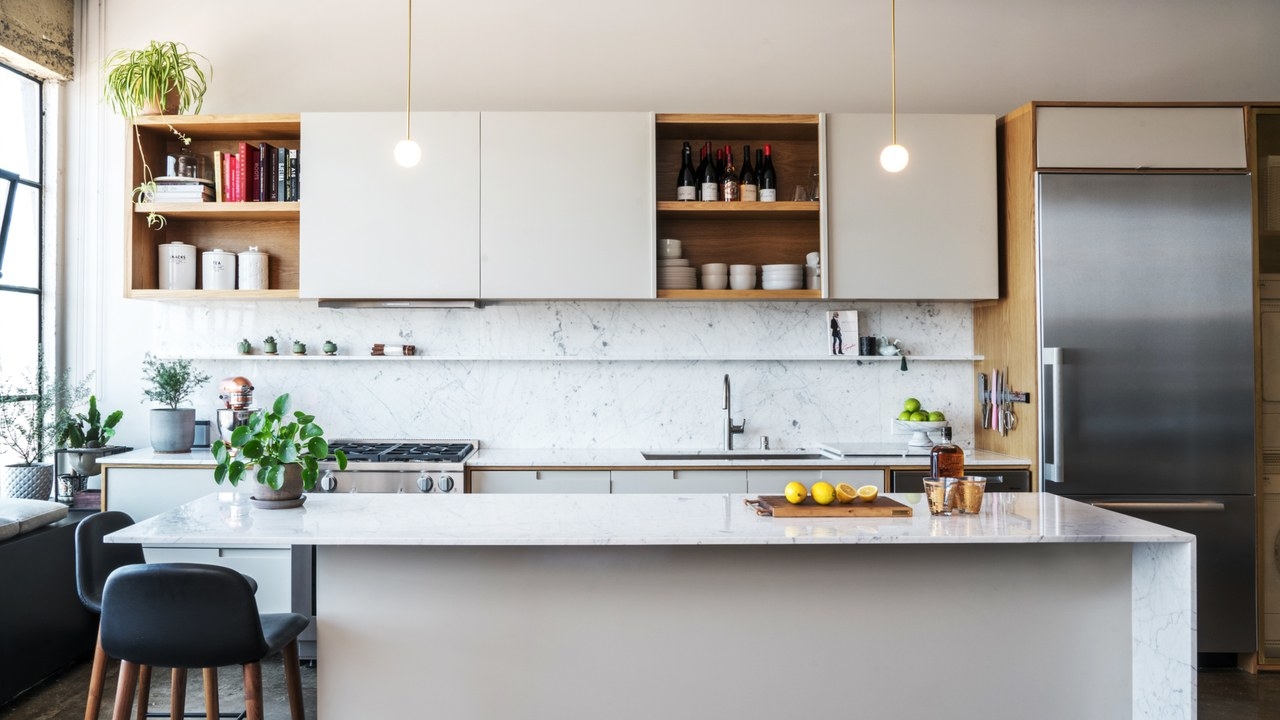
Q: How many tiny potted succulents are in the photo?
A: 4